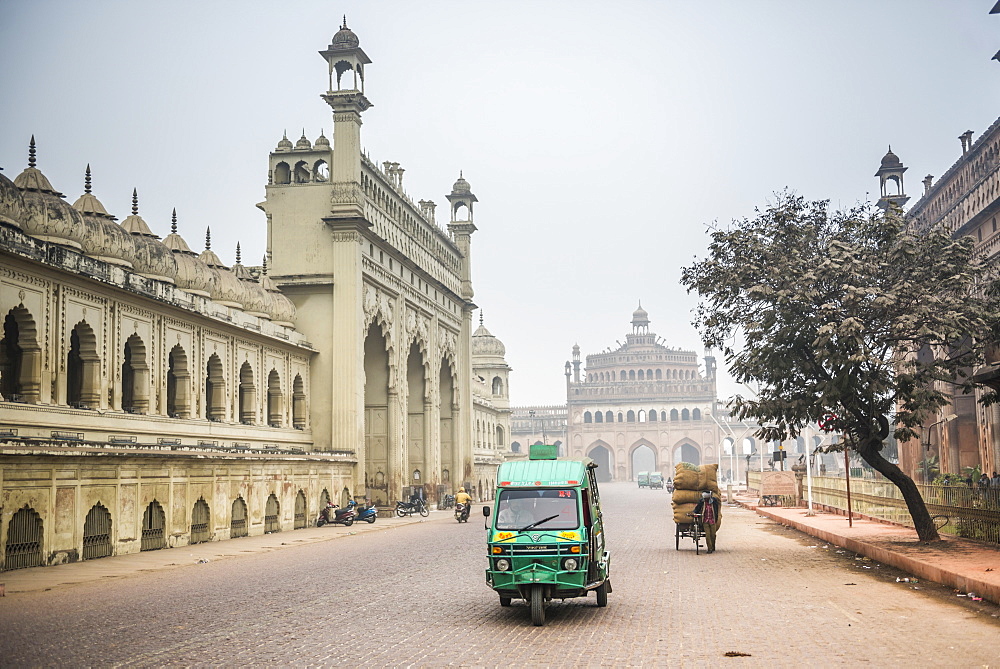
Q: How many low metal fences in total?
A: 1